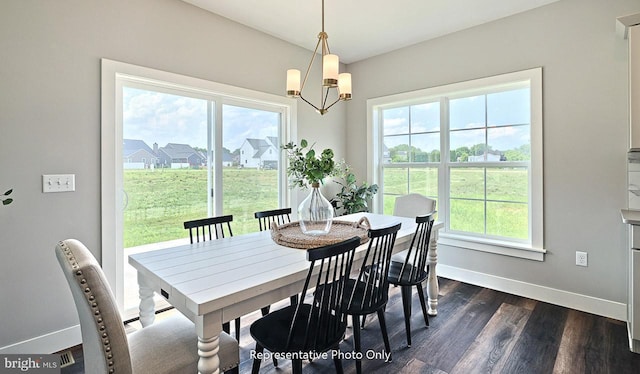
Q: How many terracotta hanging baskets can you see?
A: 0